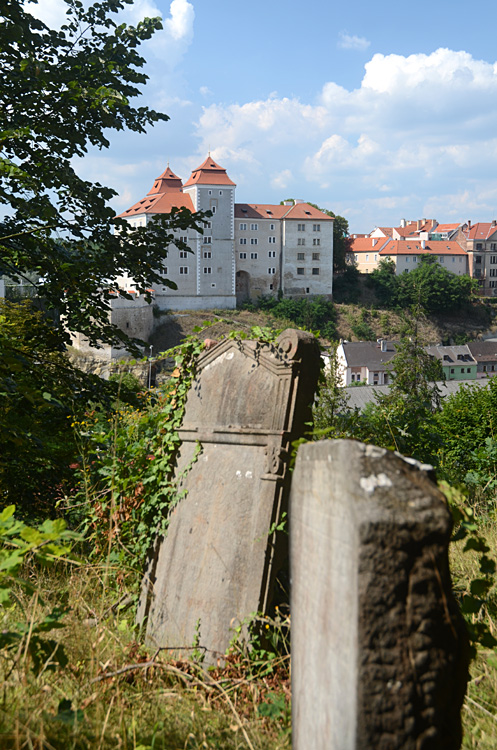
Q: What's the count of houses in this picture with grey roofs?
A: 3